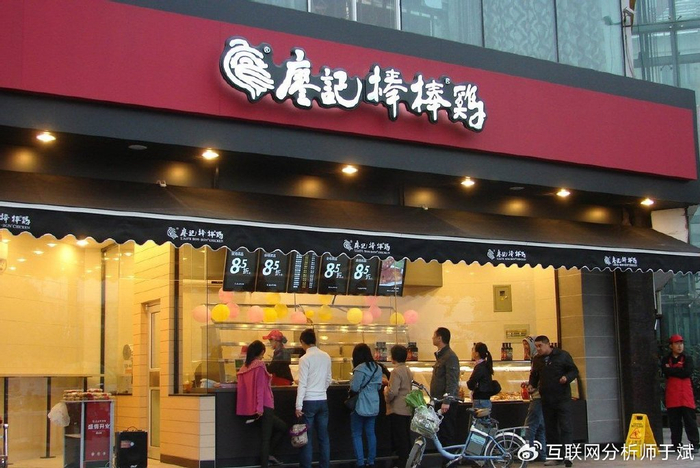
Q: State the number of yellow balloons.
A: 9